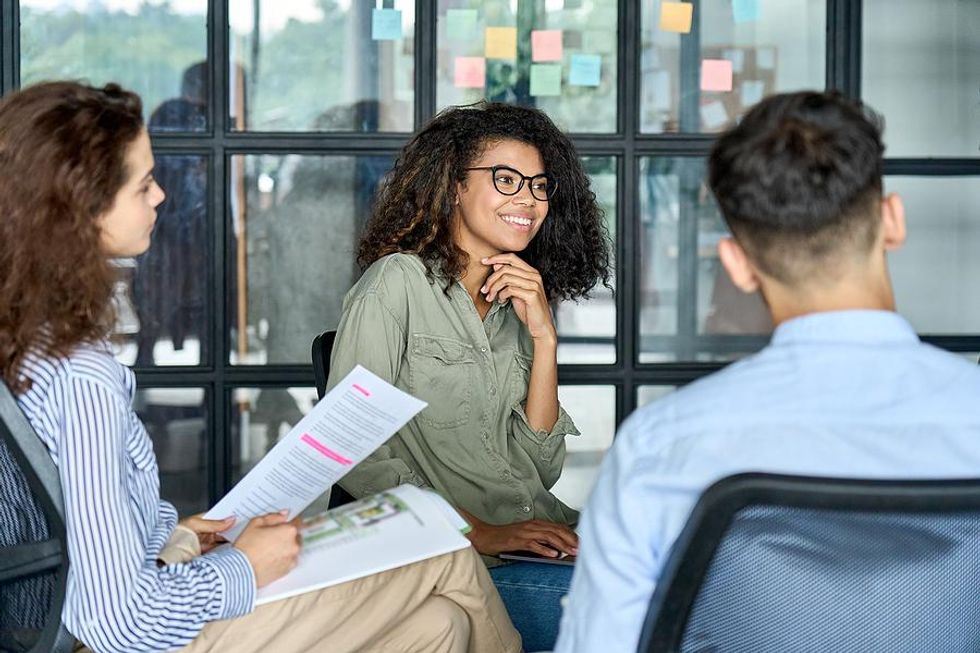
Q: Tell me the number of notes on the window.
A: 10